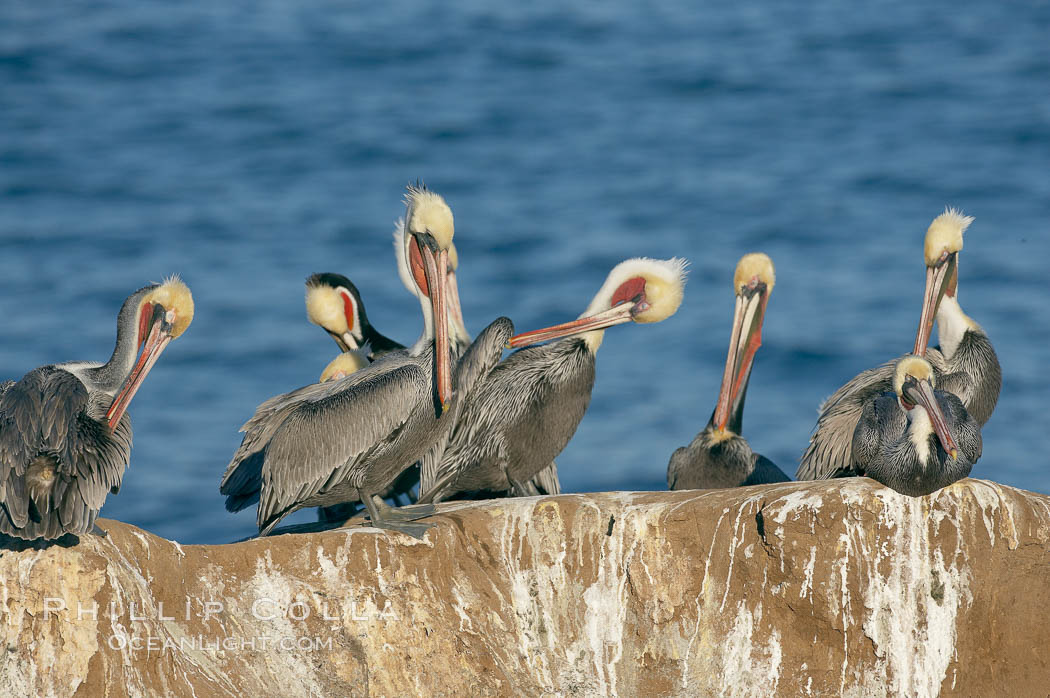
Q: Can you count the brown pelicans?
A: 9